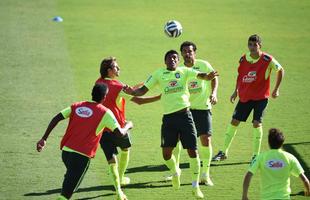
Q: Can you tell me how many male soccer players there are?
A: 6